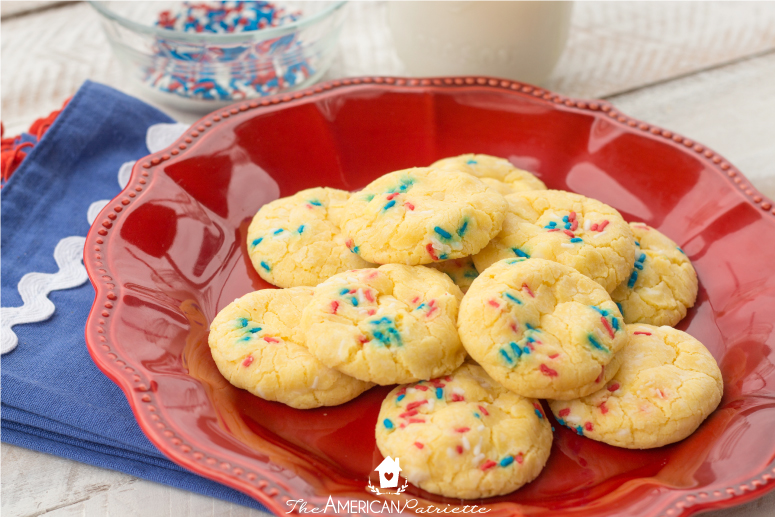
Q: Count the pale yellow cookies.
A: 11